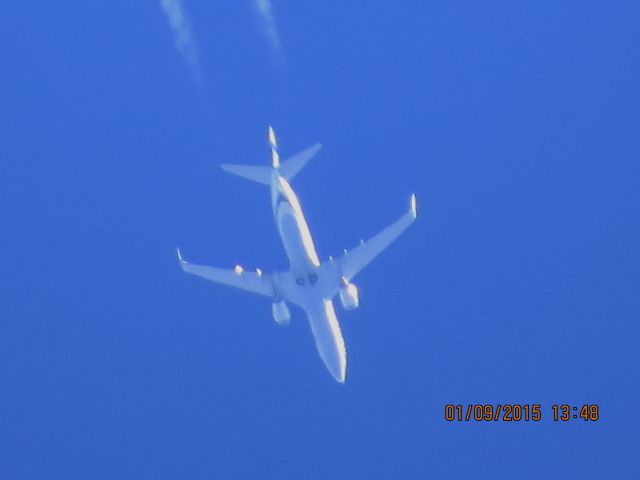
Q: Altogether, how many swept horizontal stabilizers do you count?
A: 2